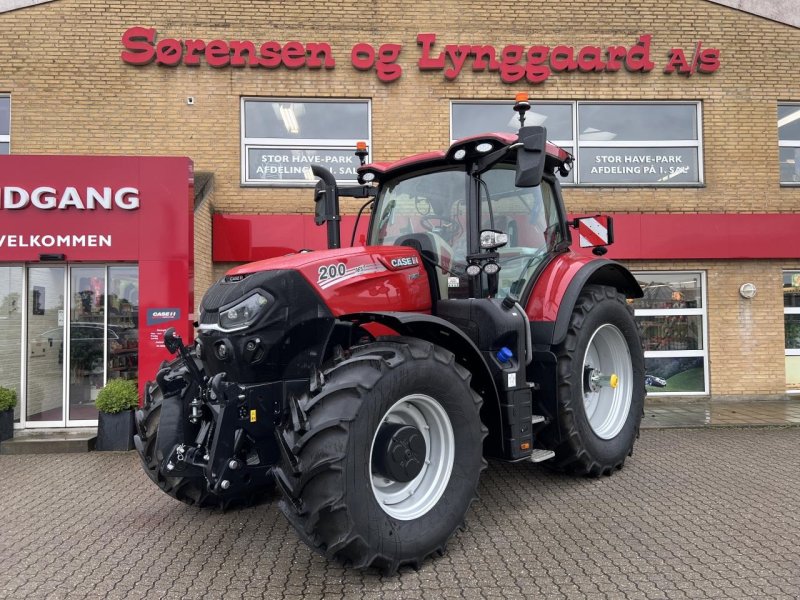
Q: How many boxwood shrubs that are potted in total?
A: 2